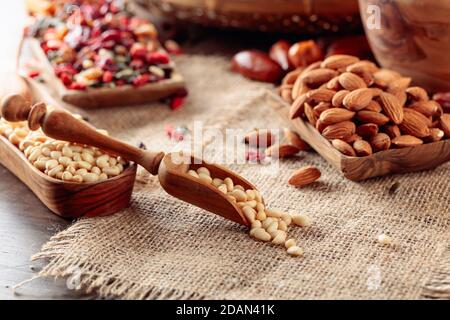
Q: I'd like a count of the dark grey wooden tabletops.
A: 1